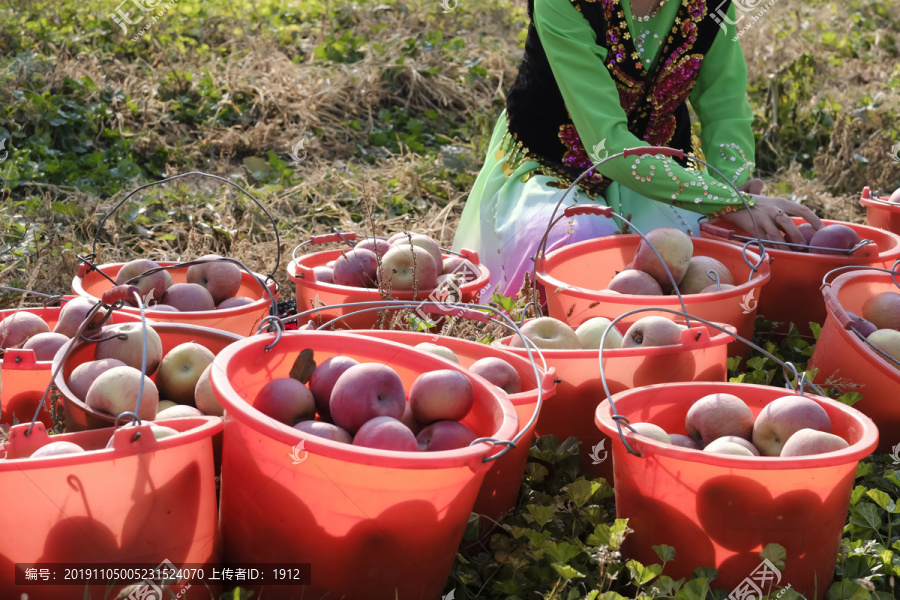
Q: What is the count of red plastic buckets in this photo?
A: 13